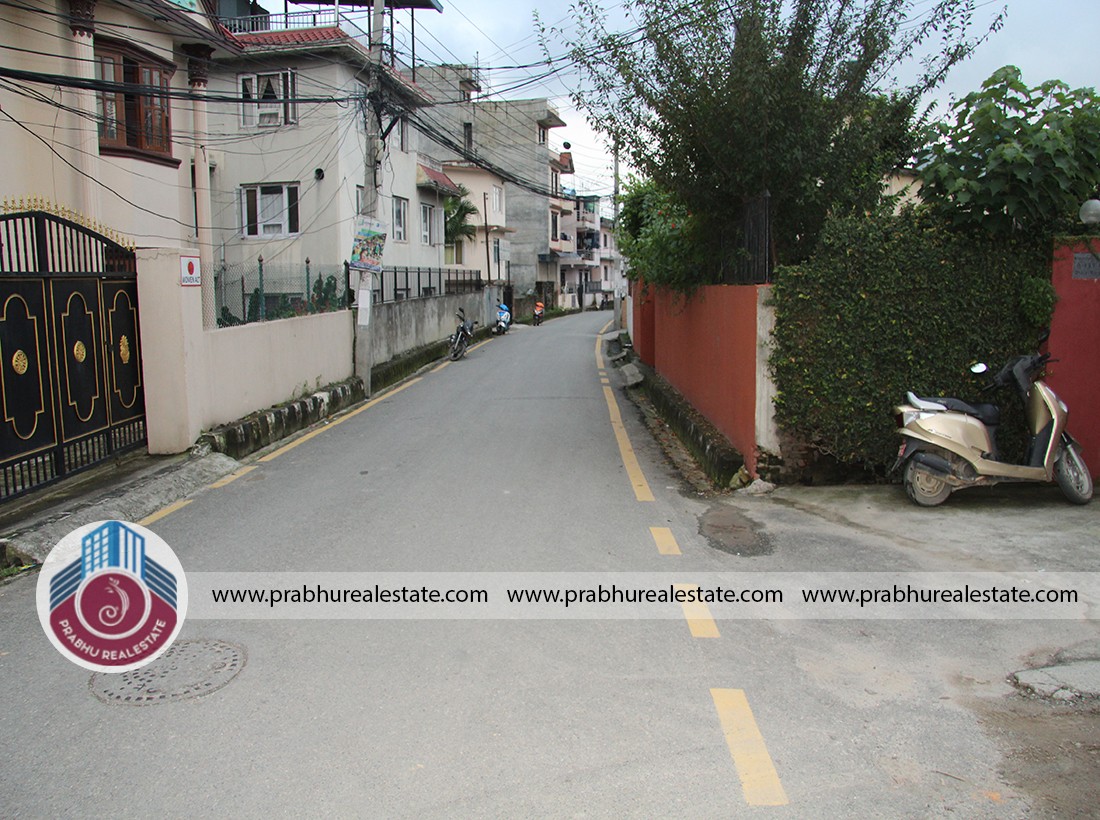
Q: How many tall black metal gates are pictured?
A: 1